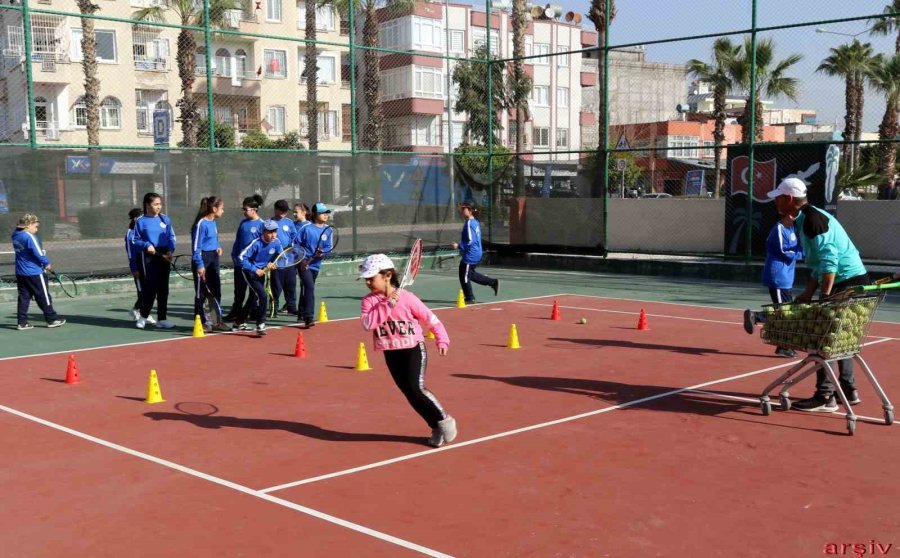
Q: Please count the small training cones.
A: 11